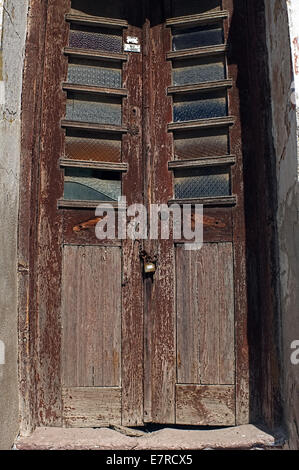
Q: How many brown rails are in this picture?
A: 12